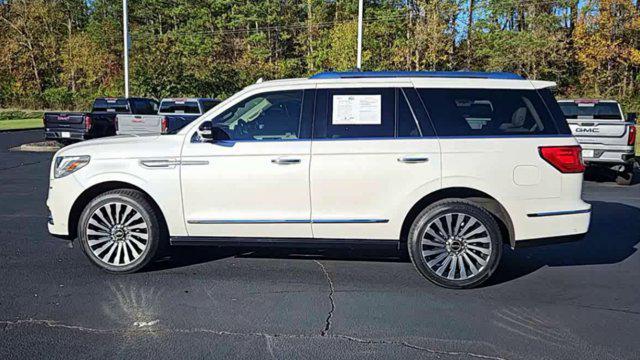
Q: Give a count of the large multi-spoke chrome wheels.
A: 2